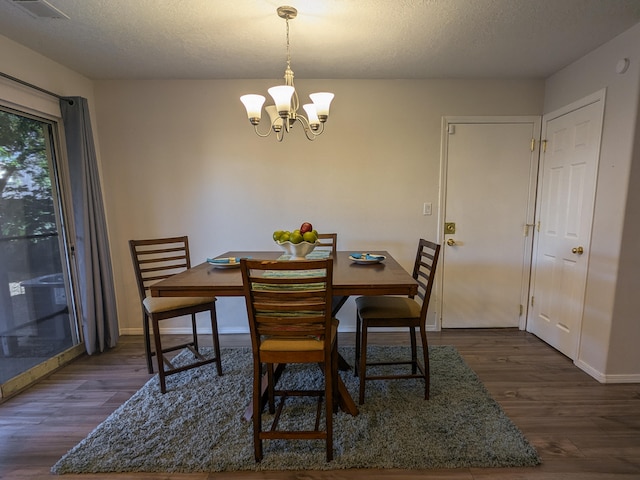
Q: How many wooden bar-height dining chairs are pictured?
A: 4